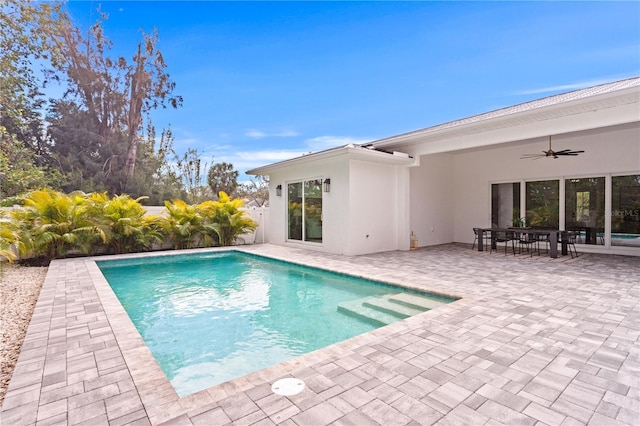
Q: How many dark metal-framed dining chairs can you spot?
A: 6